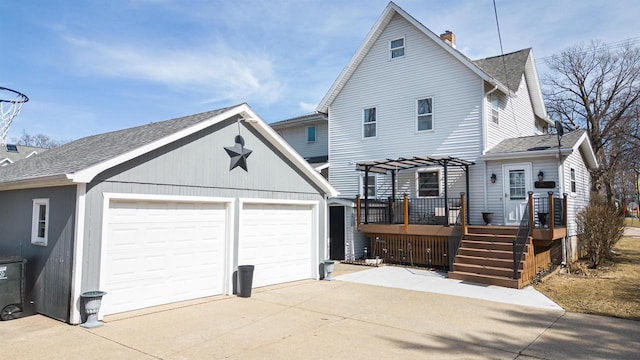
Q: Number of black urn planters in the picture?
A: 2